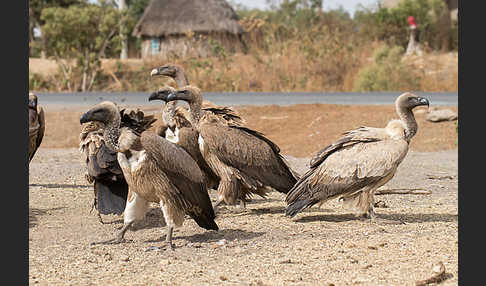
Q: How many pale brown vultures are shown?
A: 1